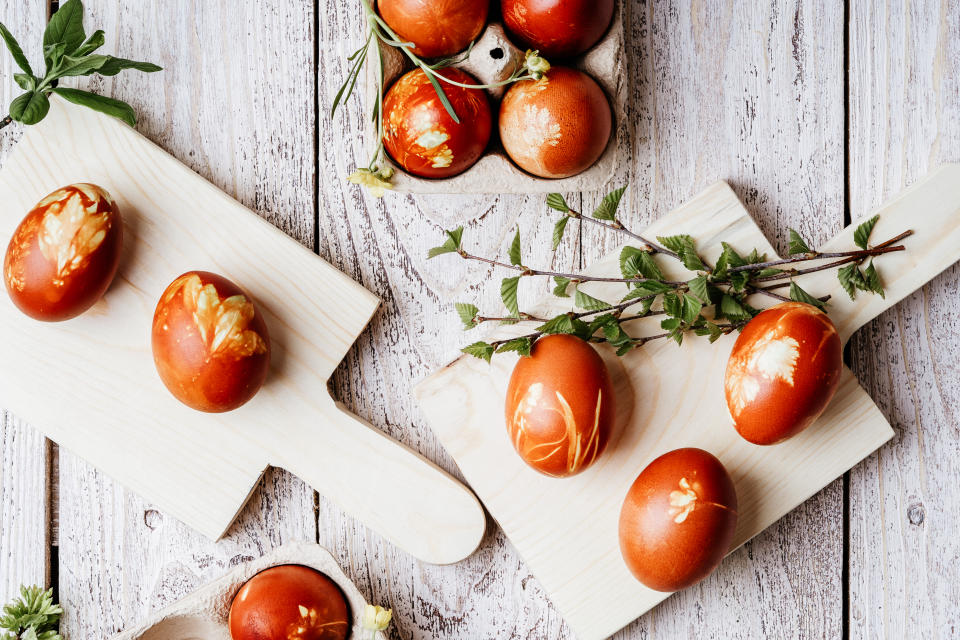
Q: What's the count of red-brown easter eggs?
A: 10